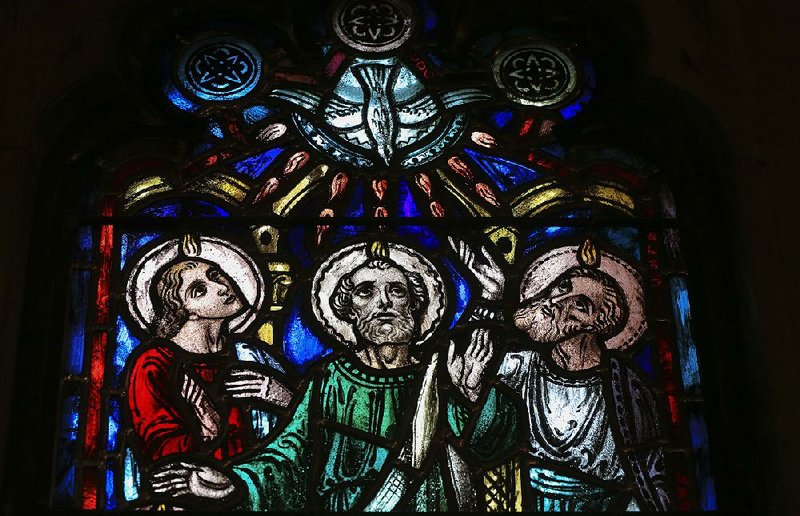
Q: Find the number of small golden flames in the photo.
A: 3